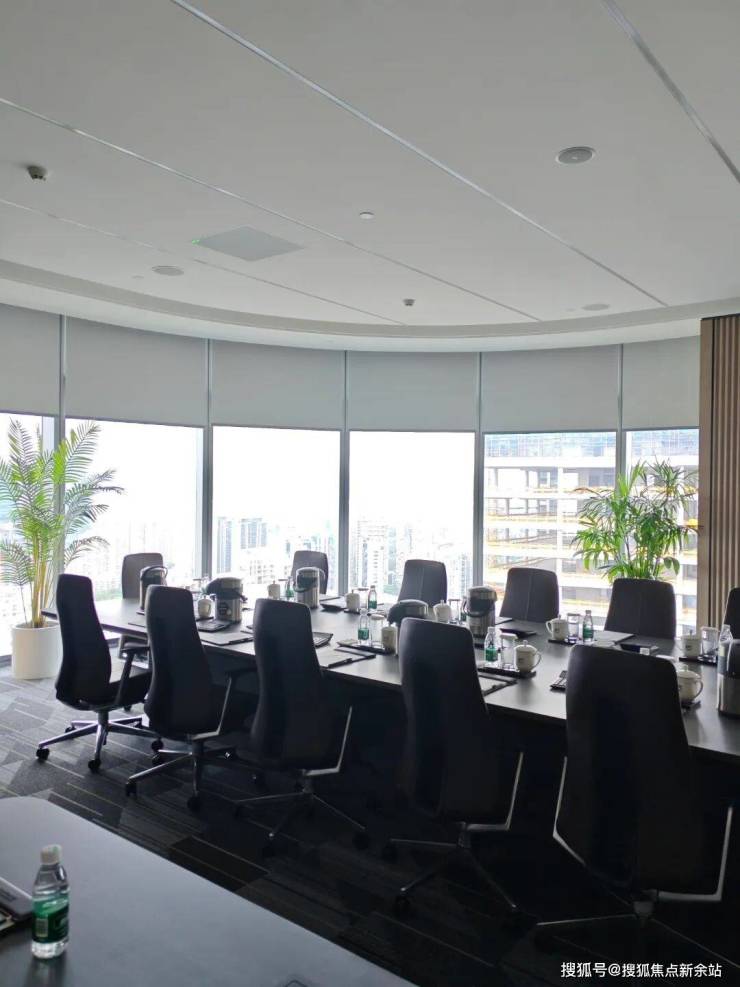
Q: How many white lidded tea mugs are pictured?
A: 9